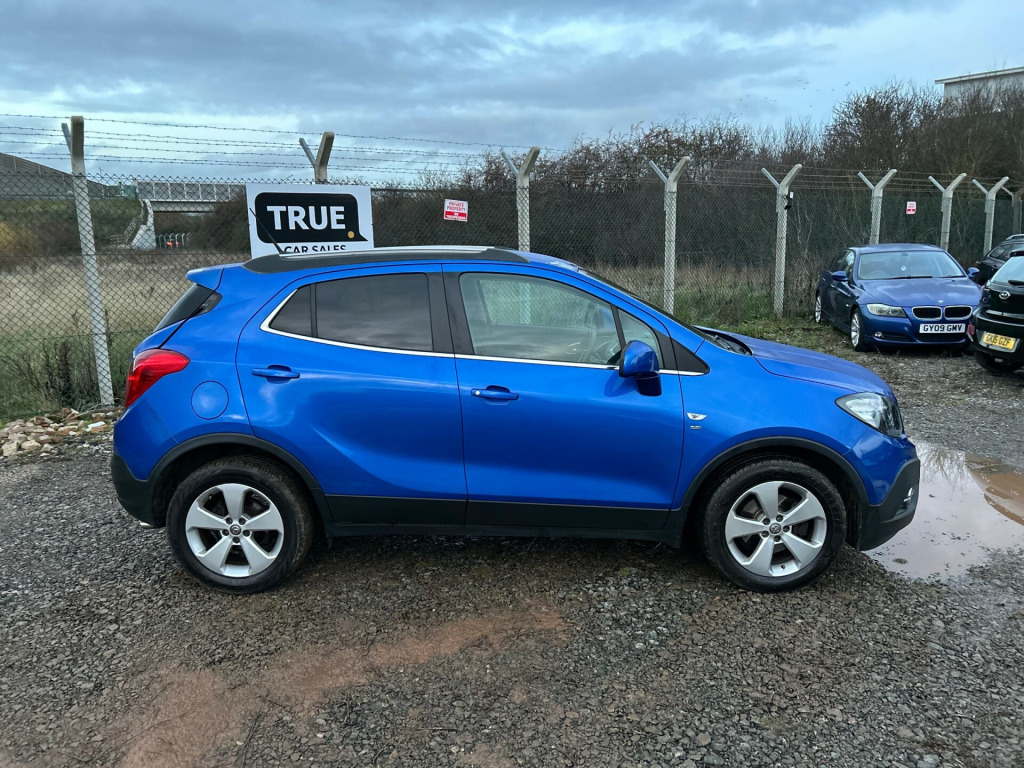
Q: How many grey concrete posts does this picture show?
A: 9